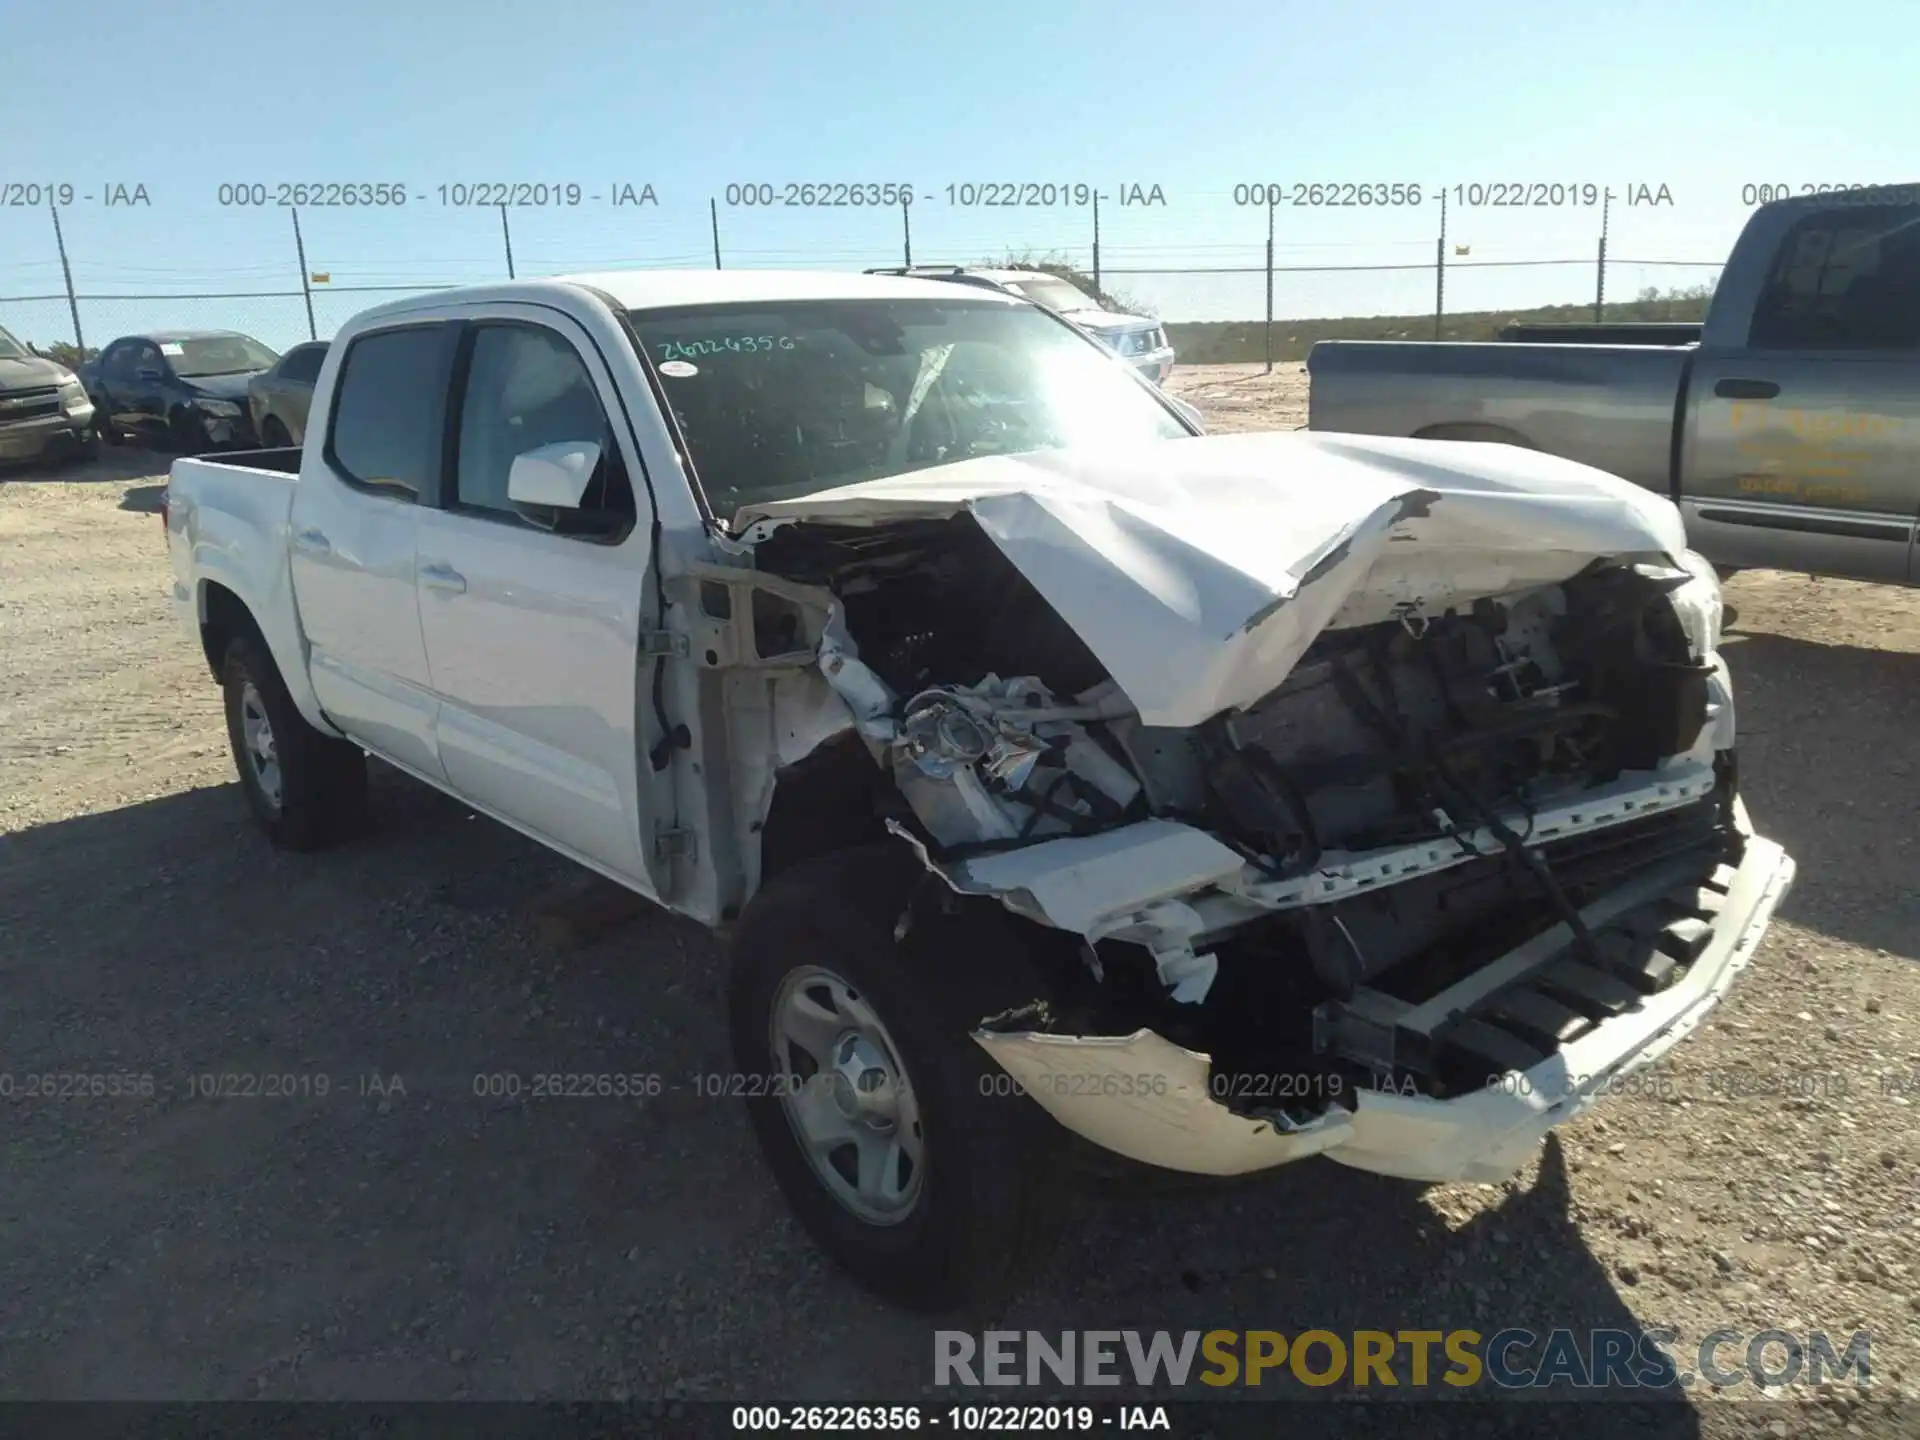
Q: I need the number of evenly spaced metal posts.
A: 9